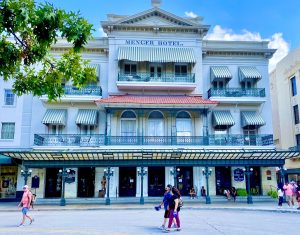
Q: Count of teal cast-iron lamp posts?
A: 8